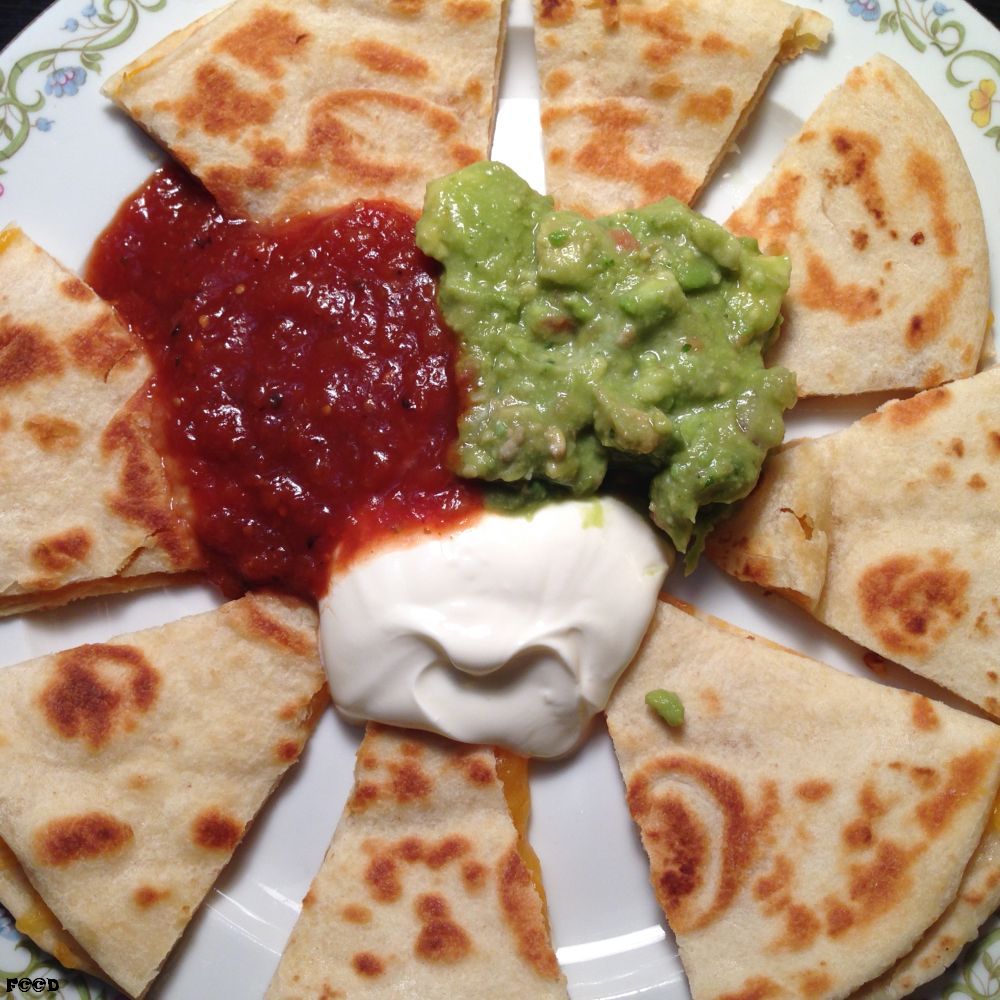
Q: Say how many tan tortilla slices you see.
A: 8